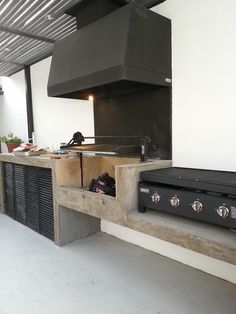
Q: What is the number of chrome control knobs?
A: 4